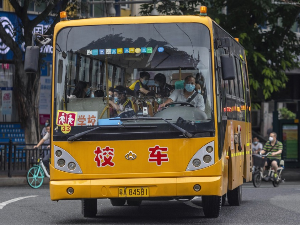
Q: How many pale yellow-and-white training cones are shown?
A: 0